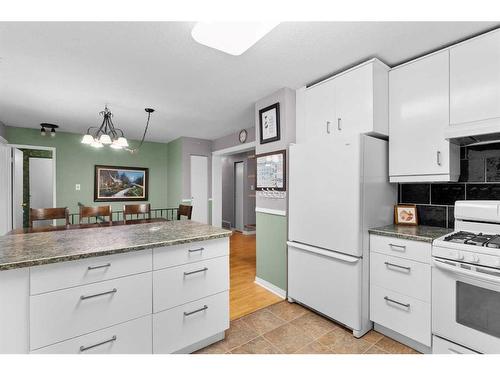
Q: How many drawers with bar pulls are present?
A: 9